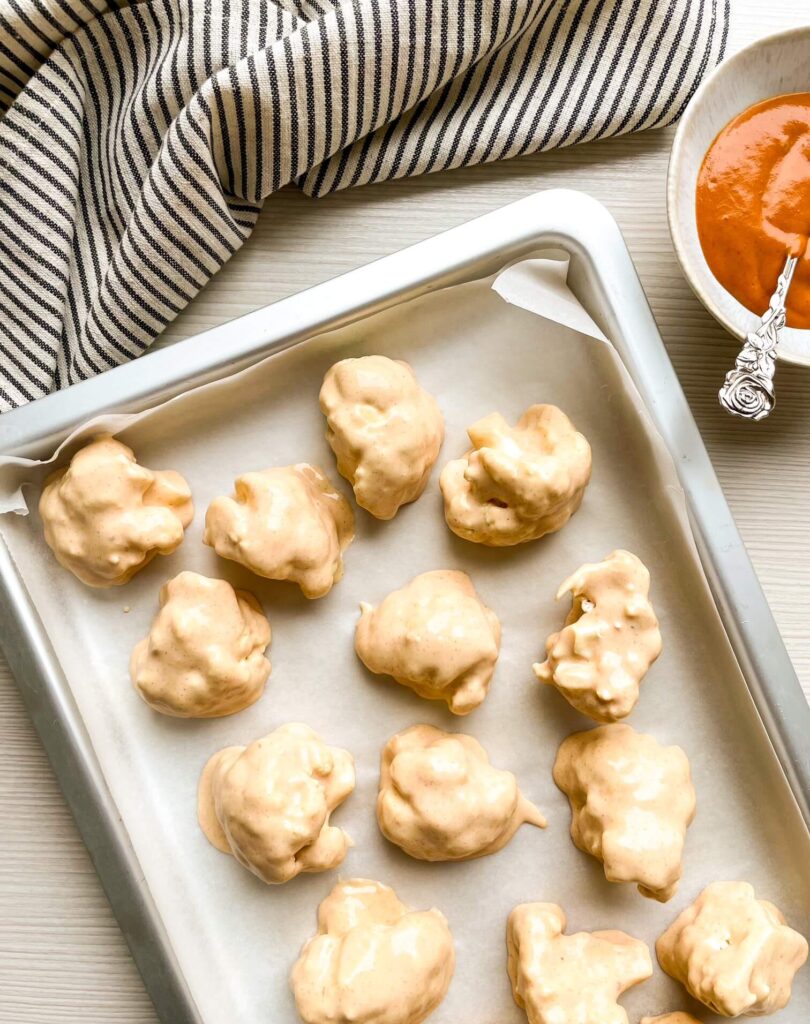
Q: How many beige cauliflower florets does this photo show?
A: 14